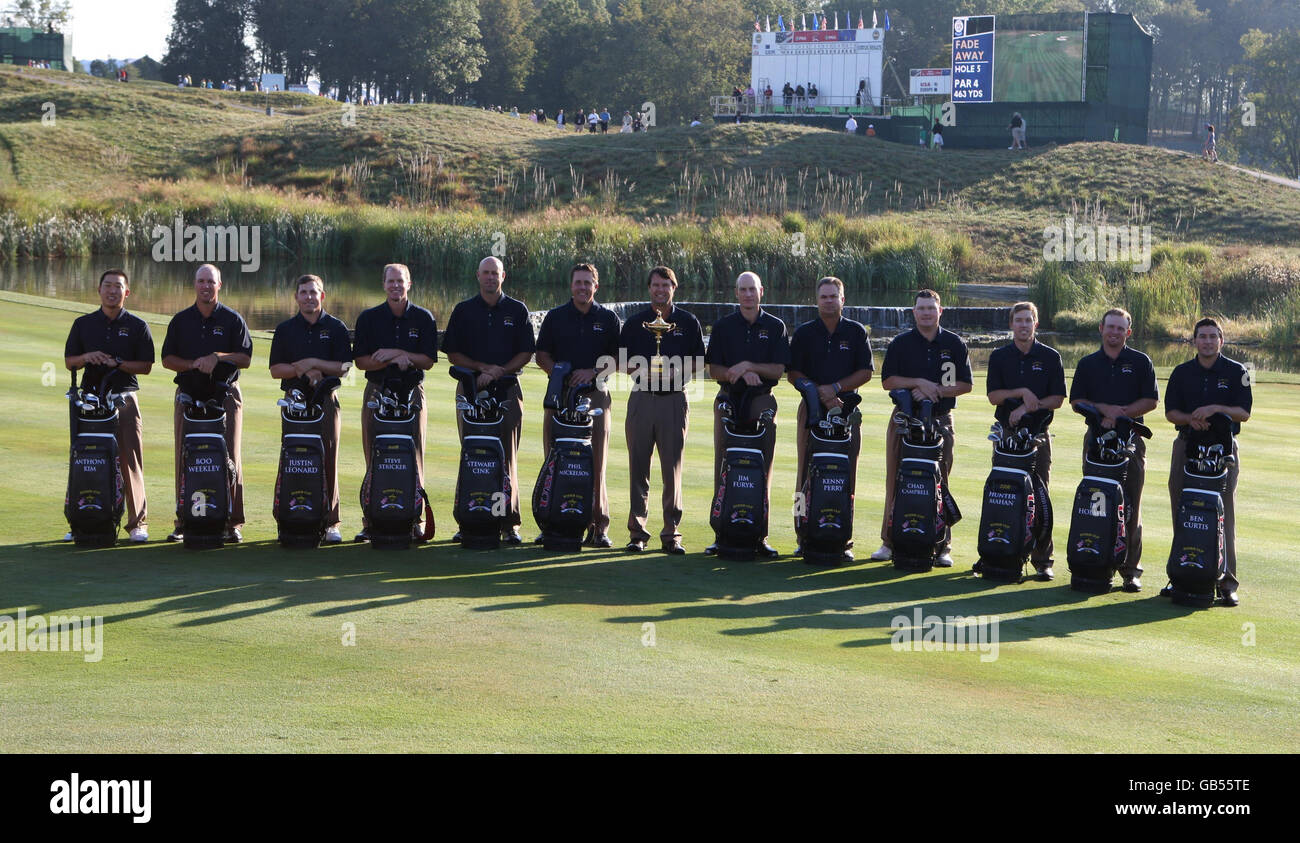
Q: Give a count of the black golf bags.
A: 12